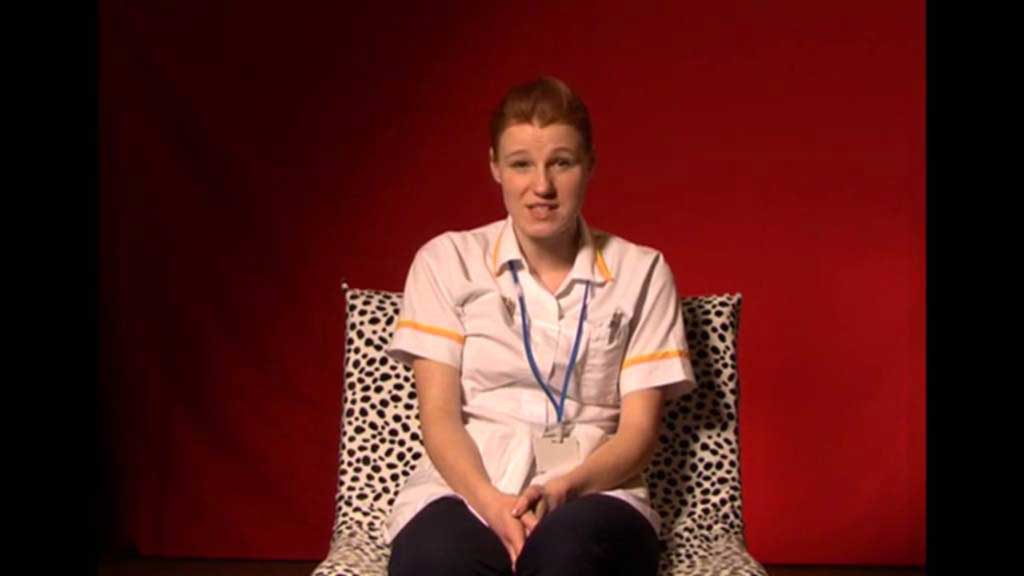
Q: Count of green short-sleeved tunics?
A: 0